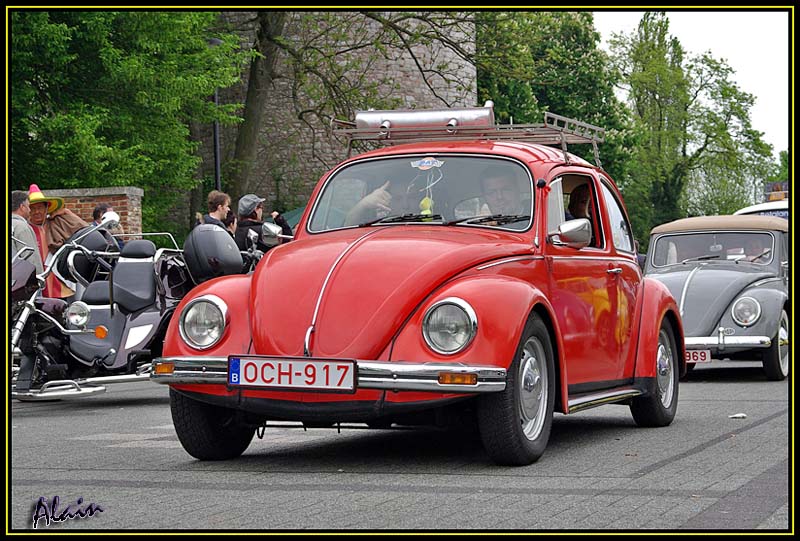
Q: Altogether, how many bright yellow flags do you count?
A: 0